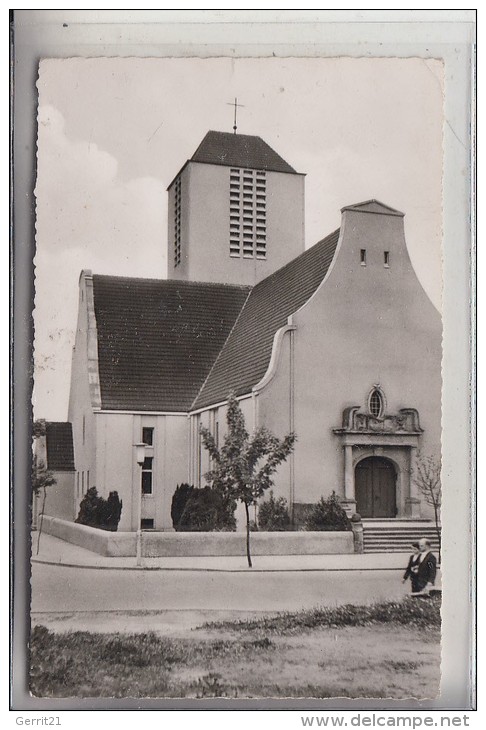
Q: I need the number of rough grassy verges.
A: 1